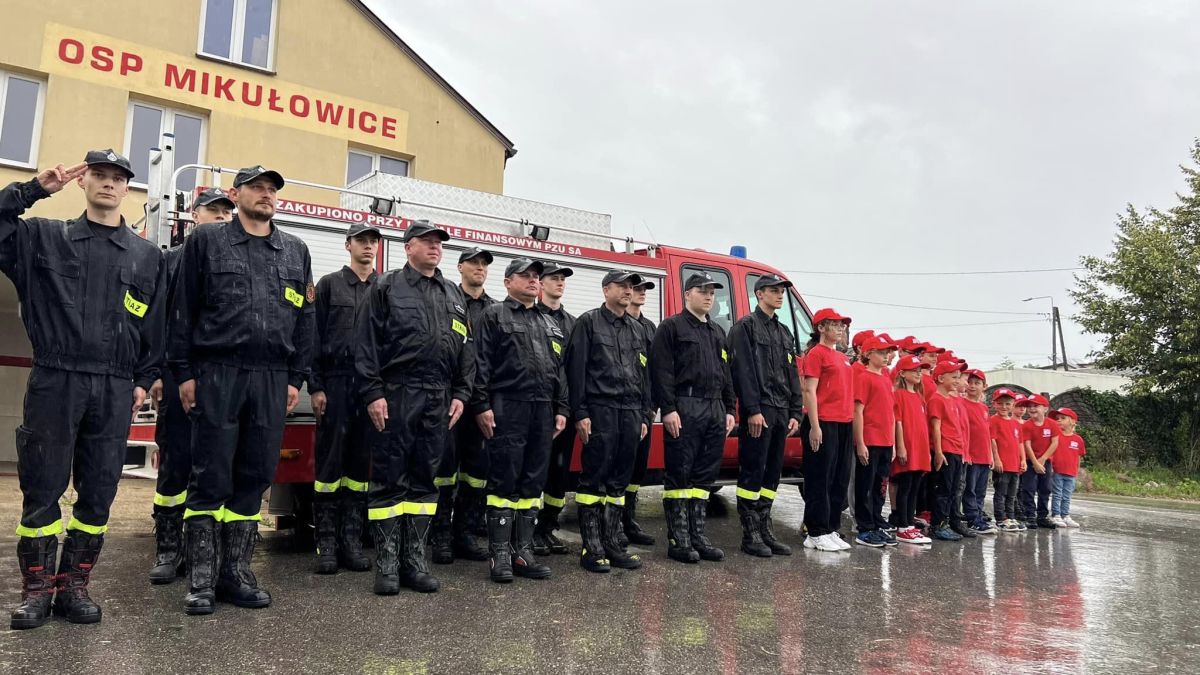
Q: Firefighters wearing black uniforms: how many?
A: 12